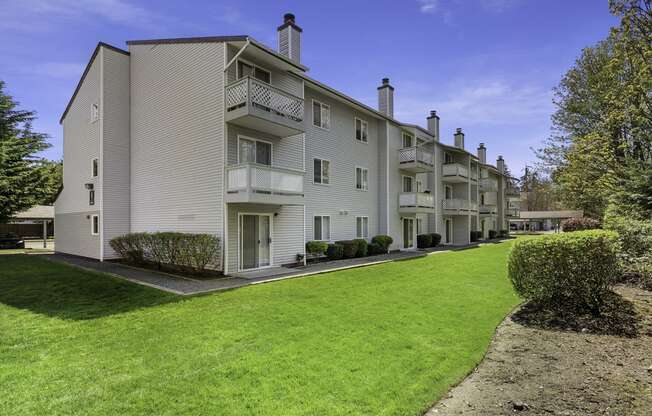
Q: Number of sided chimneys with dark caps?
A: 6